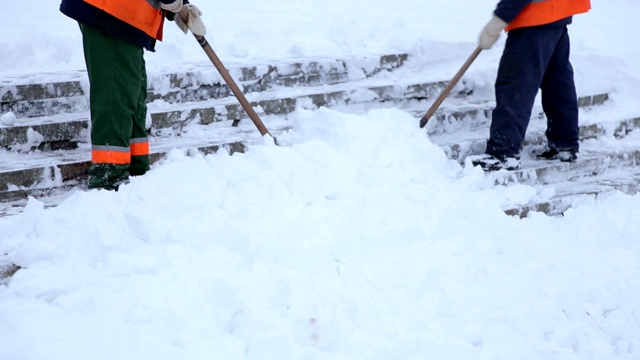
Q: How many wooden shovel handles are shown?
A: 2